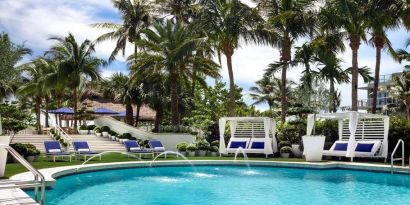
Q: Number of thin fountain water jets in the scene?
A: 3